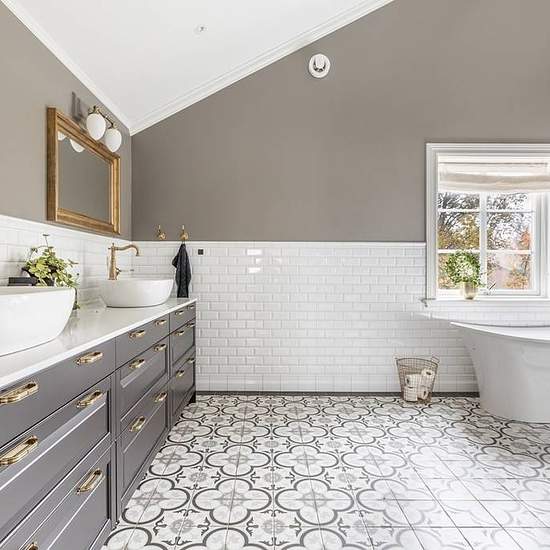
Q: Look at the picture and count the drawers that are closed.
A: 9